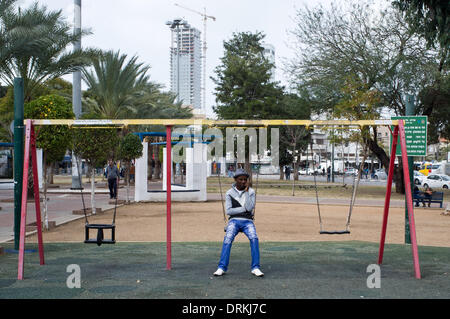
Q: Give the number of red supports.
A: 5